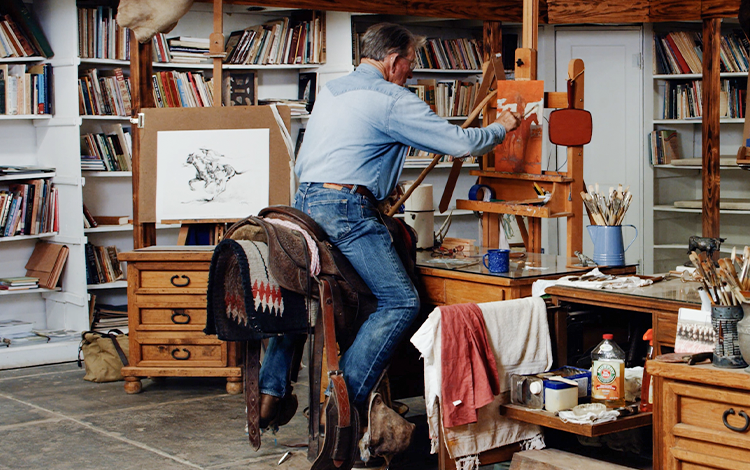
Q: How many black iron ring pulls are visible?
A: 4